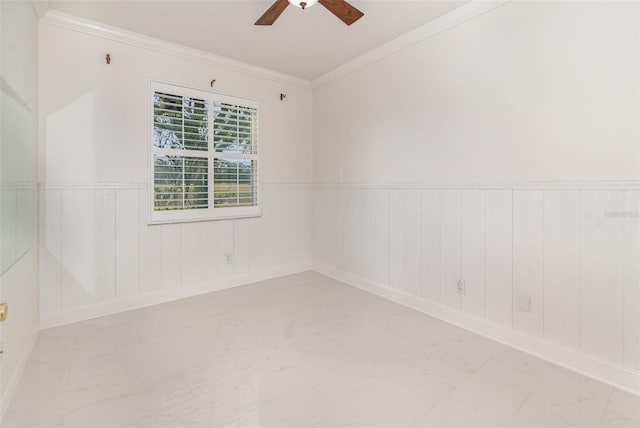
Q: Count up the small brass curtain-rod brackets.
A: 3